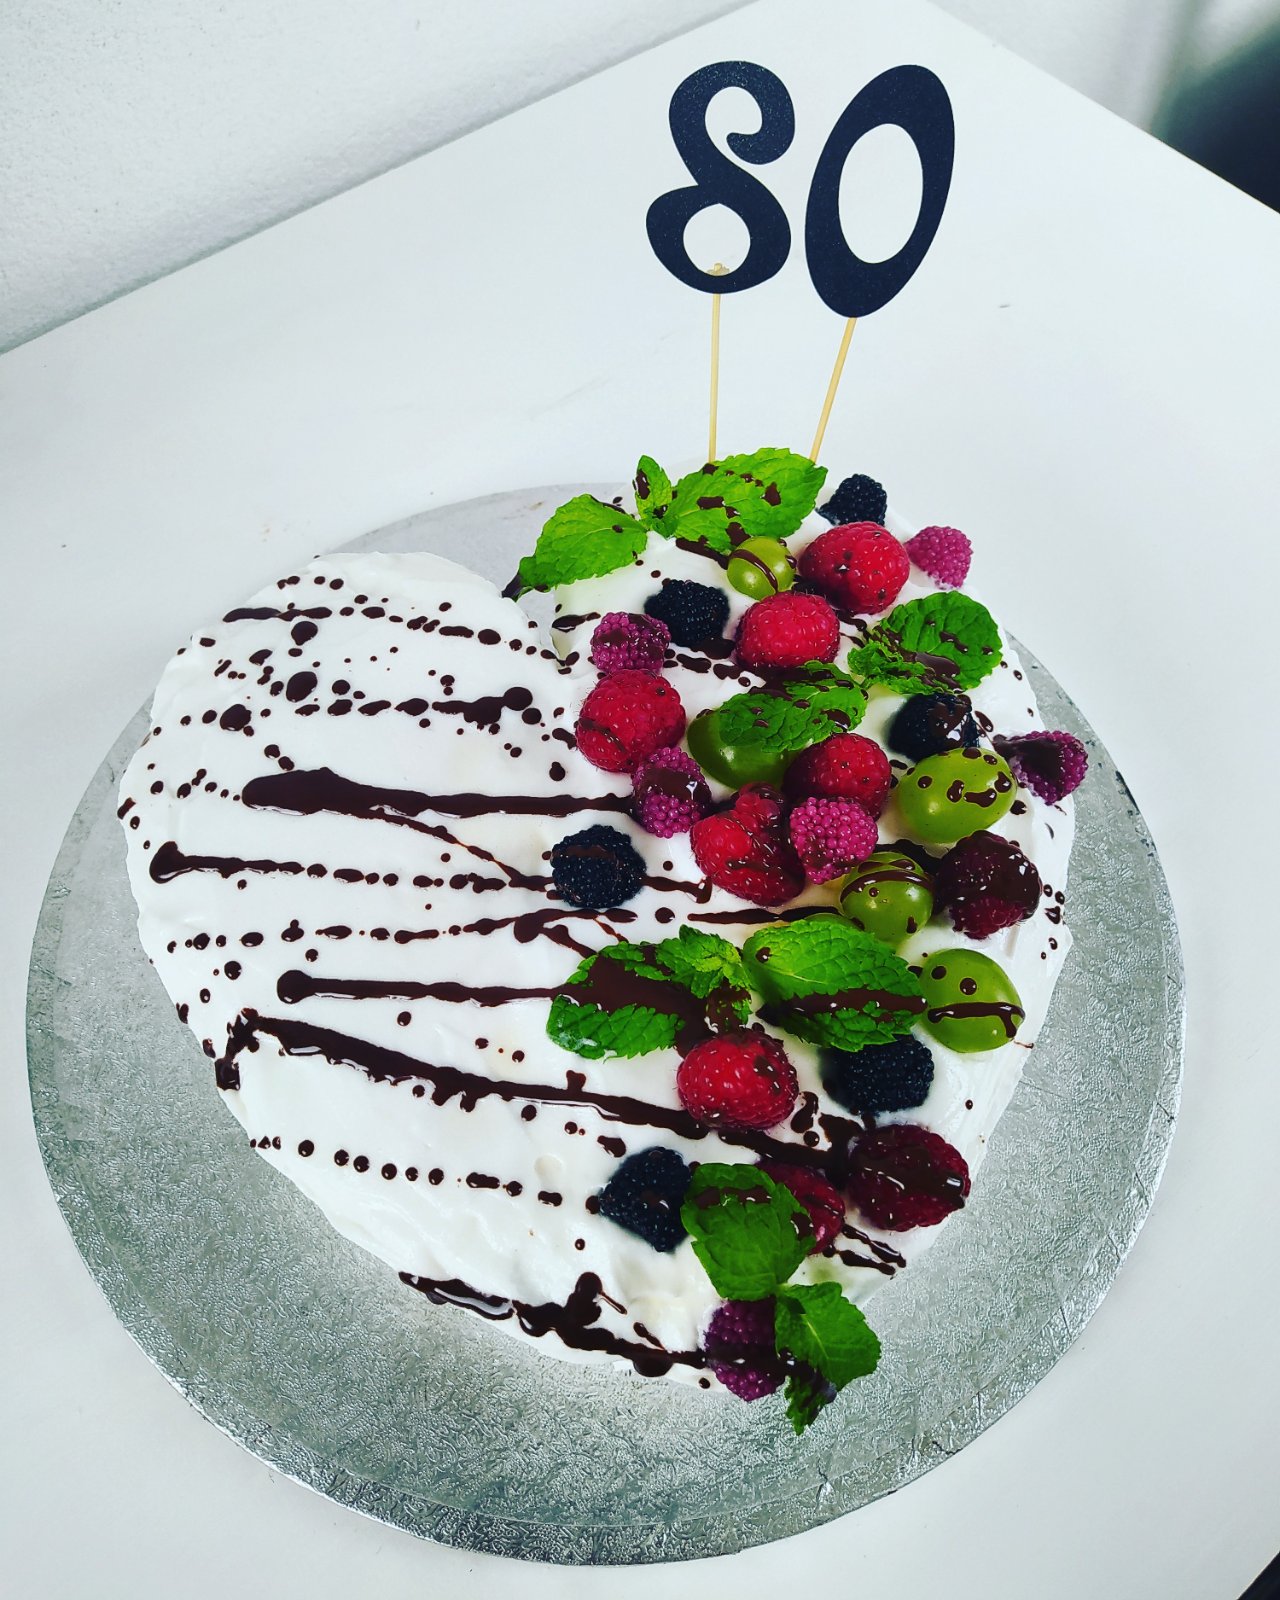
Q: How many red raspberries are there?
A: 9